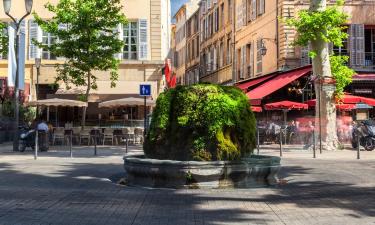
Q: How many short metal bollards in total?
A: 8